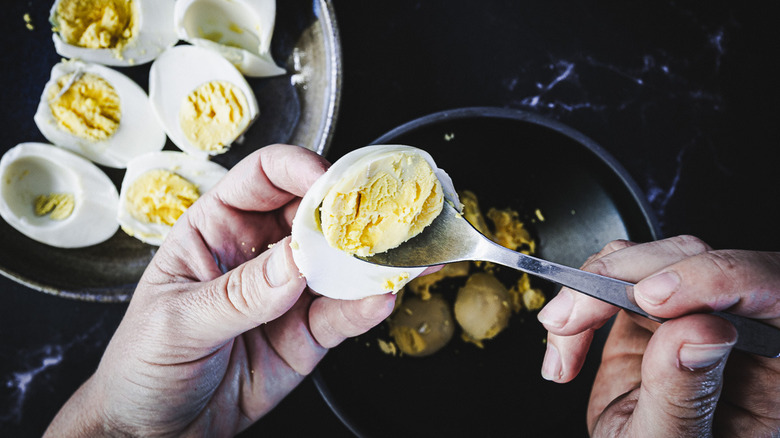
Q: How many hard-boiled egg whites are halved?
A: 7